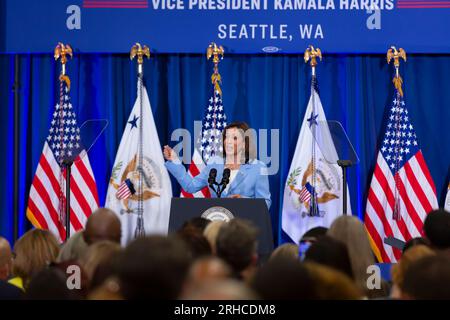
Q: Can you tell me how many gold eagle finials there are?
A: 5